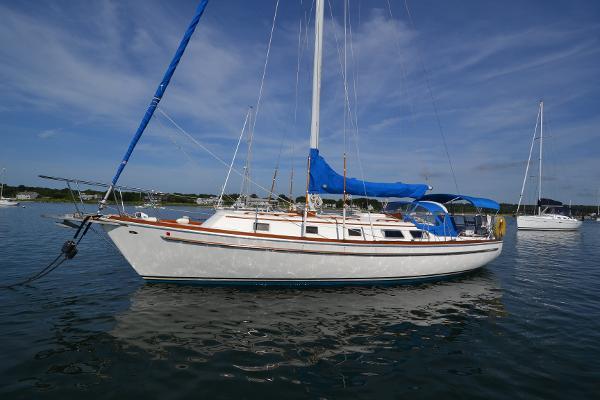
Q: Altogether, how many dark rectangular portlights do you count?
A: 5